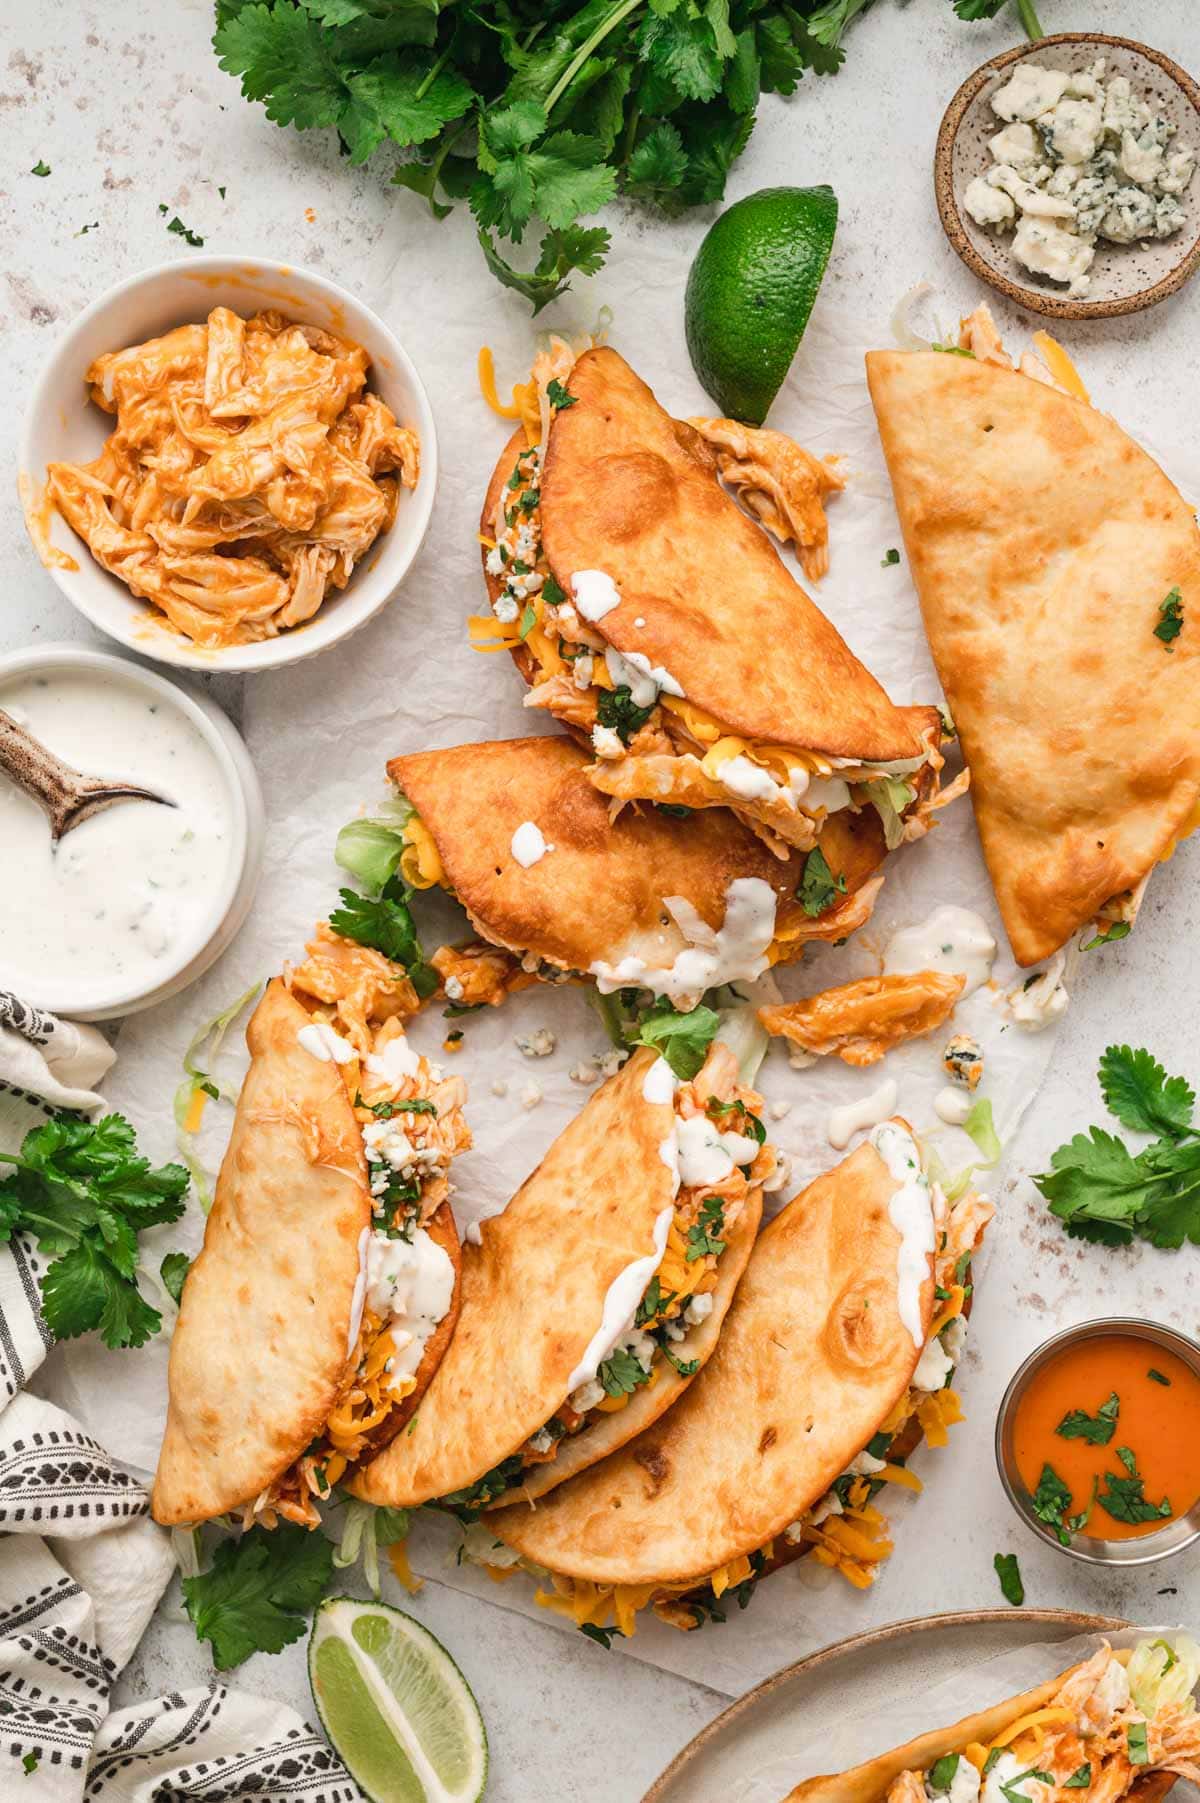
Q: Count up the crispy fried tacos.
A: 7